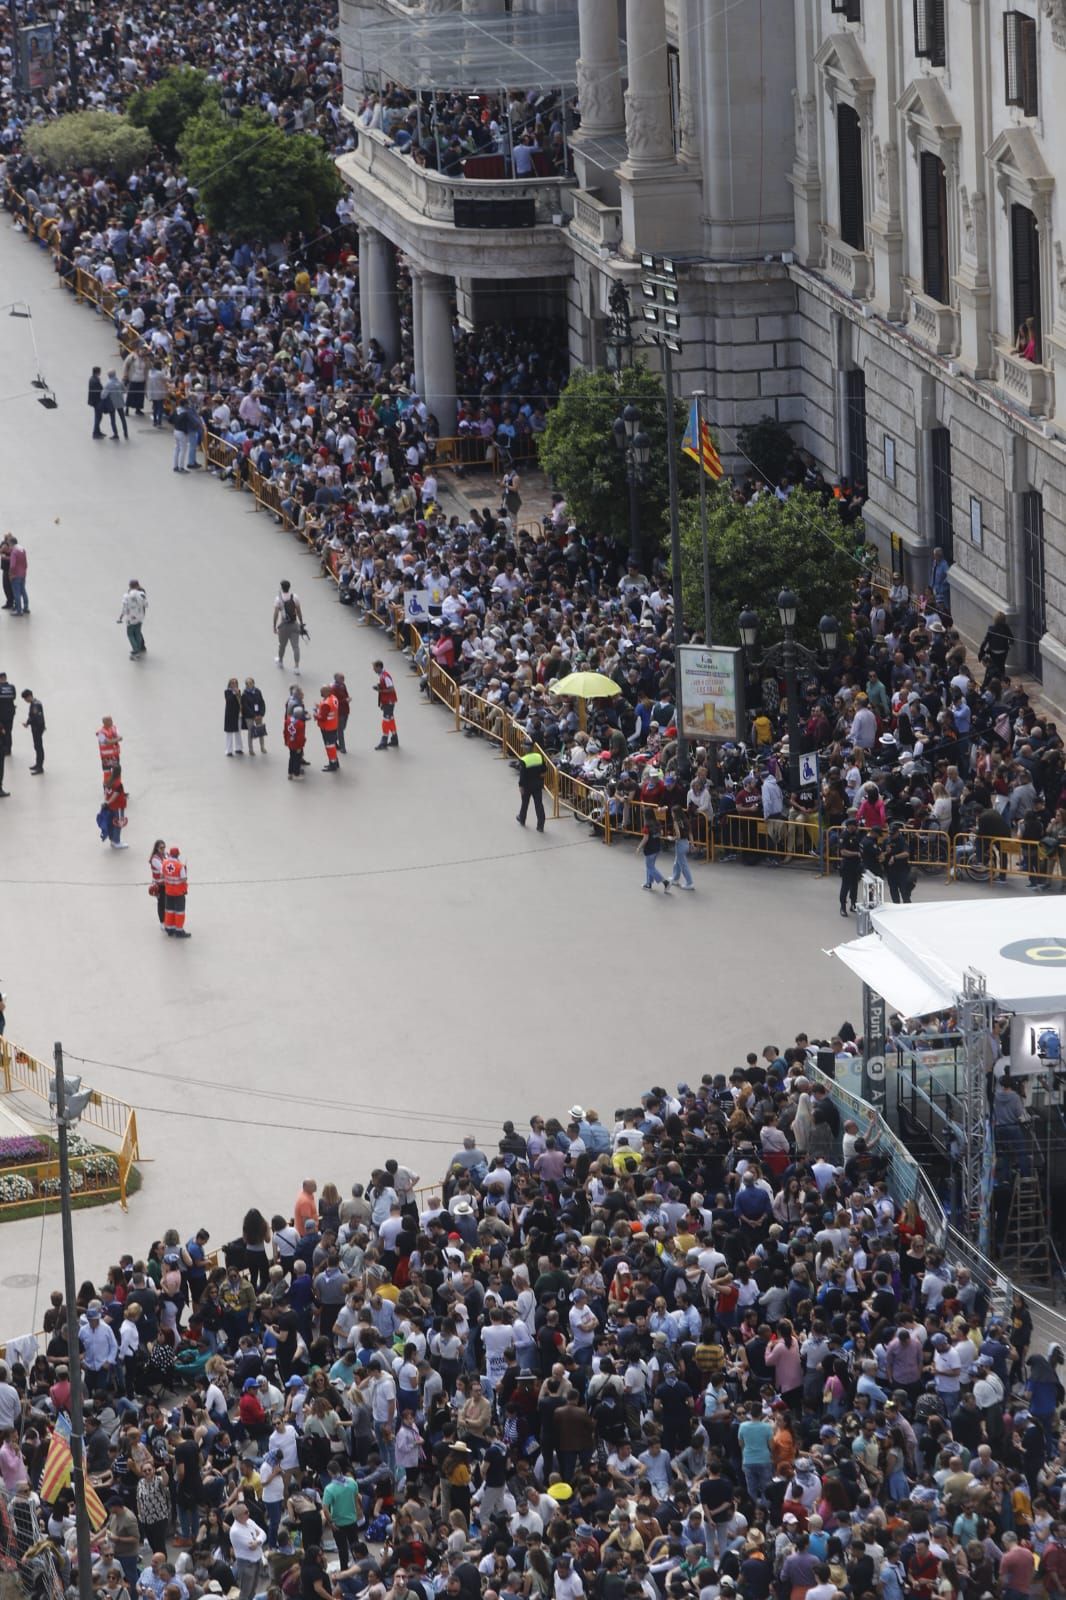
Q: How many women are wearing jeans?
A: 2